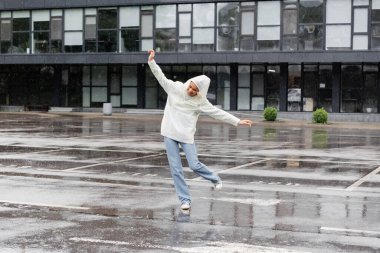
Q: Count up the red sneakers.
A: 0